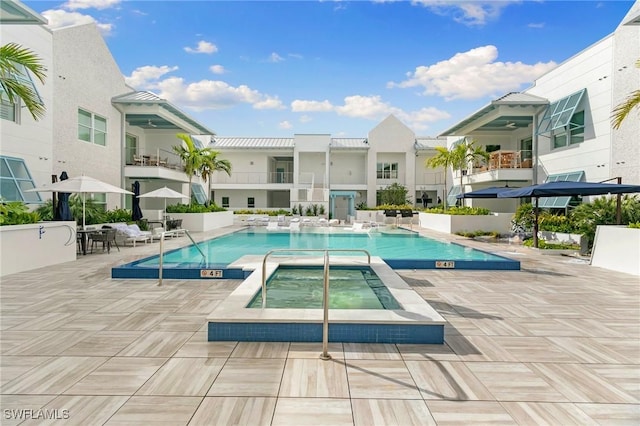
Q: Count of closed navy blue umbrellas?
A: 2